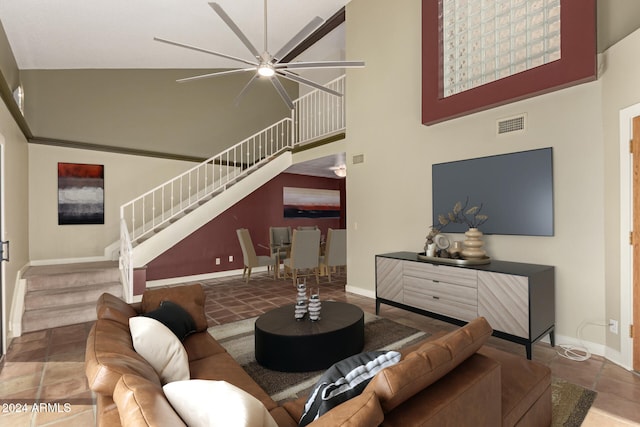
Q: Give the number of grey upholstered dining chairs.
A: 5